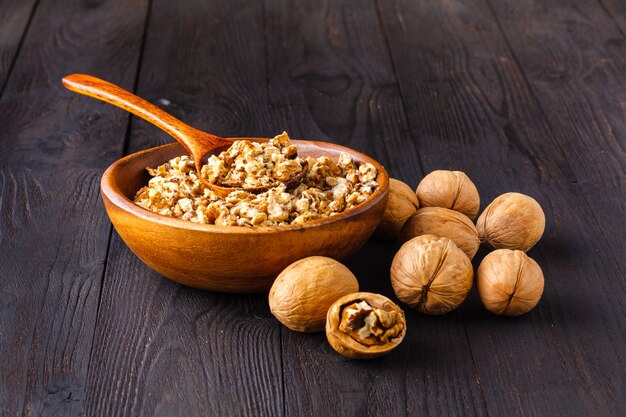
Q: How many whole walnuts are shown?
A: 7